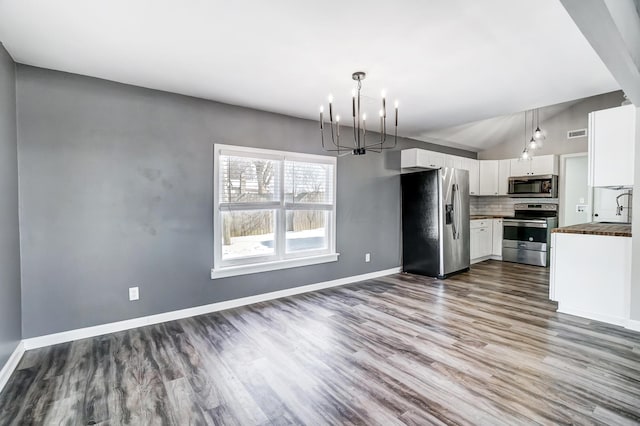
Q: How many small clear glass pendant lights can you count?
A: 3